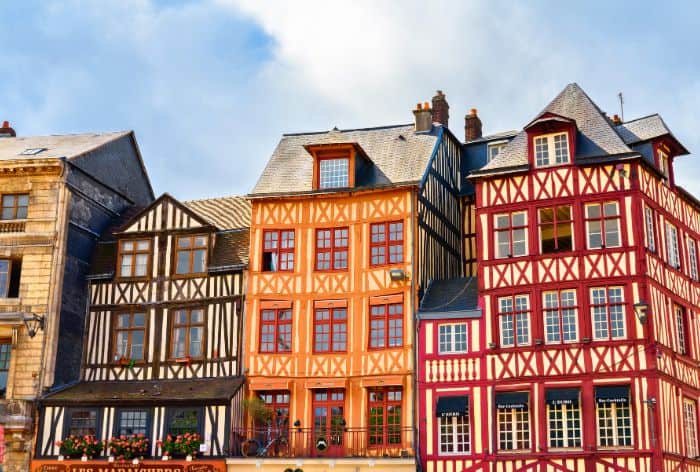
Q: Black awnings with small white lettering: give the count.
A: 4